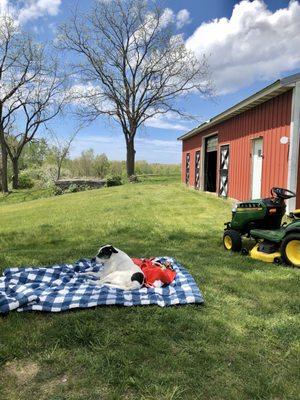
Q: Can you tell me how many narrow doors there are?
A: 4